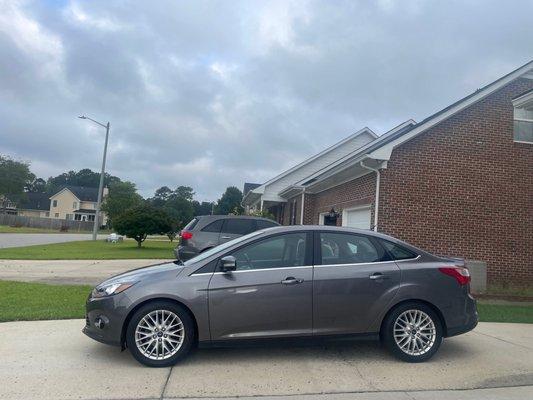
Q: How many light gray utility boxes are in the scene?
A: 1